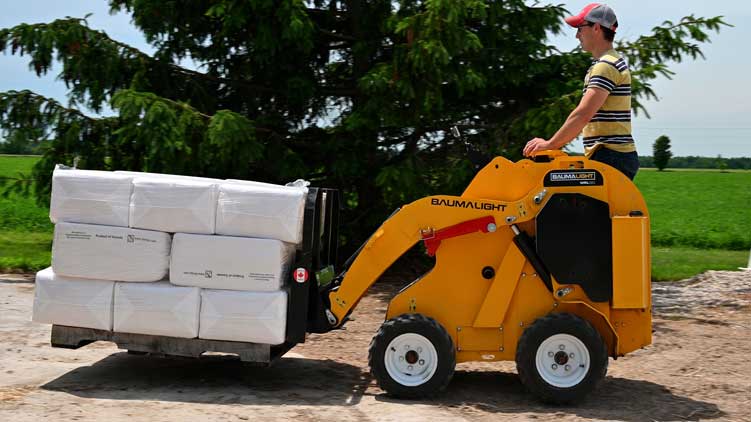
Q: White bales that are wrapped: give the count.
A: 8